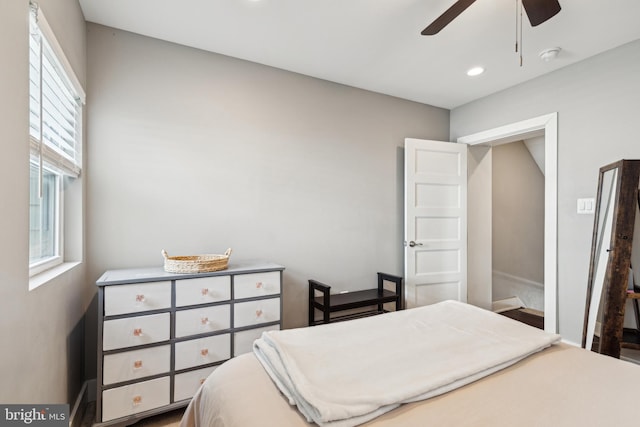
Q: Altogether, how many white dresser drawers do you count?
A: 11